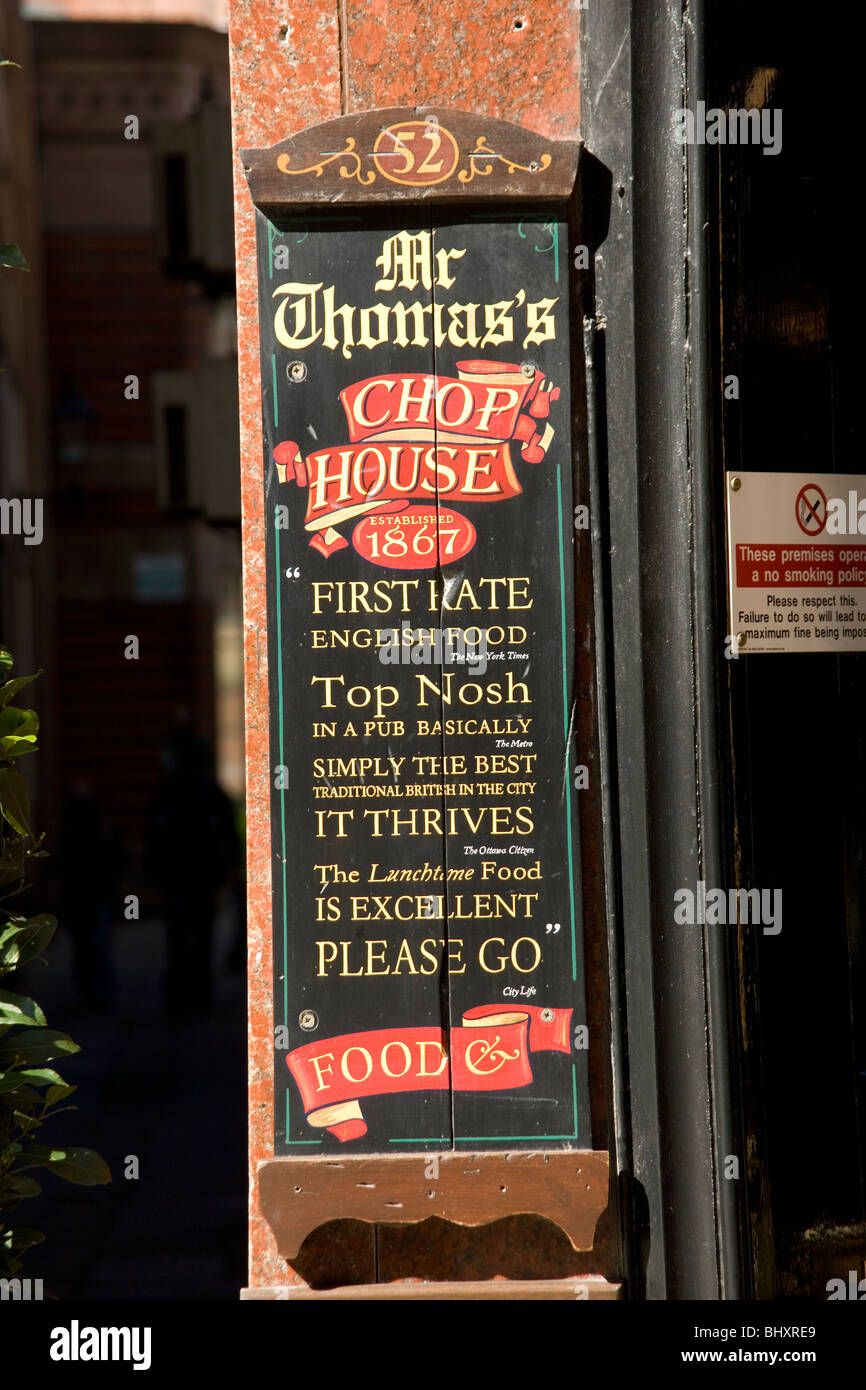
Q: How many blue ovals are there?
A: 0